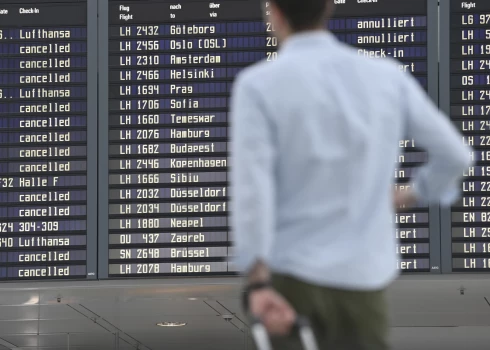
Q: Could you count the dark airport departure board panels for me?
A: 3